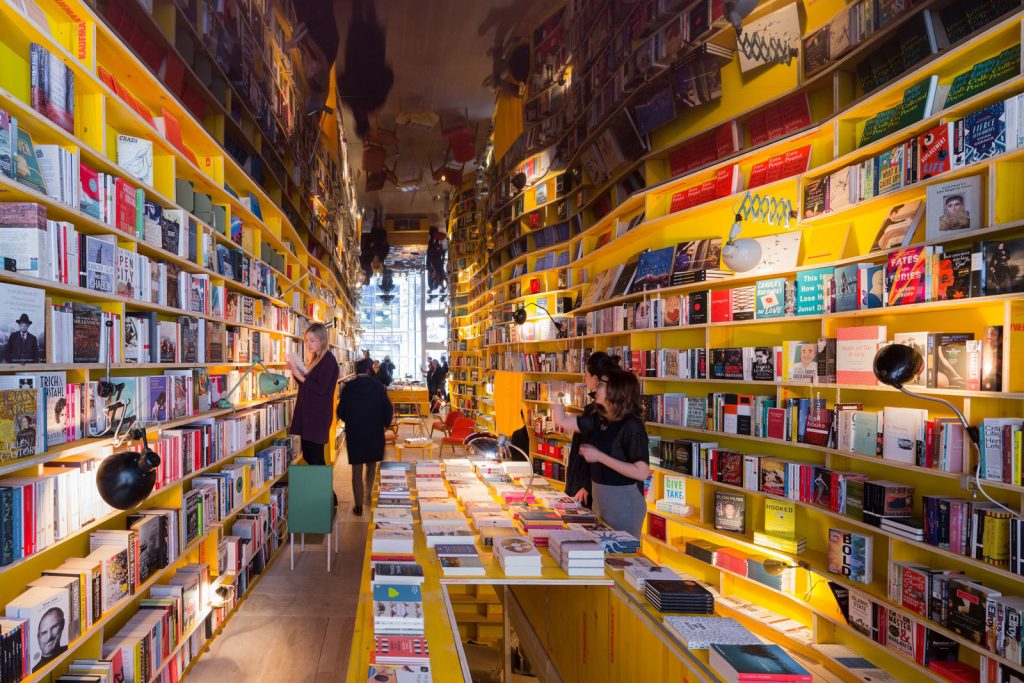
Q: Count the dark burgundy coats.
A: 1